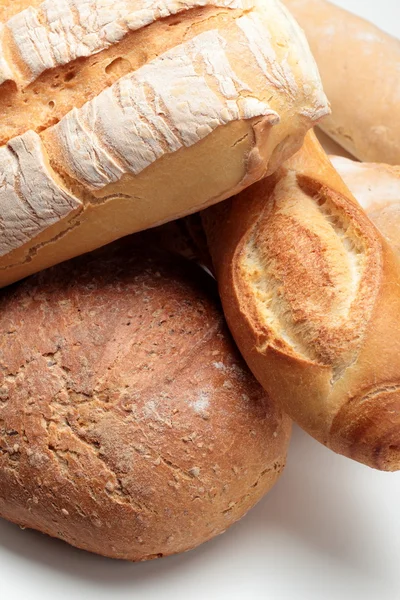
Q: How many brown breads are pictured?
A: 1